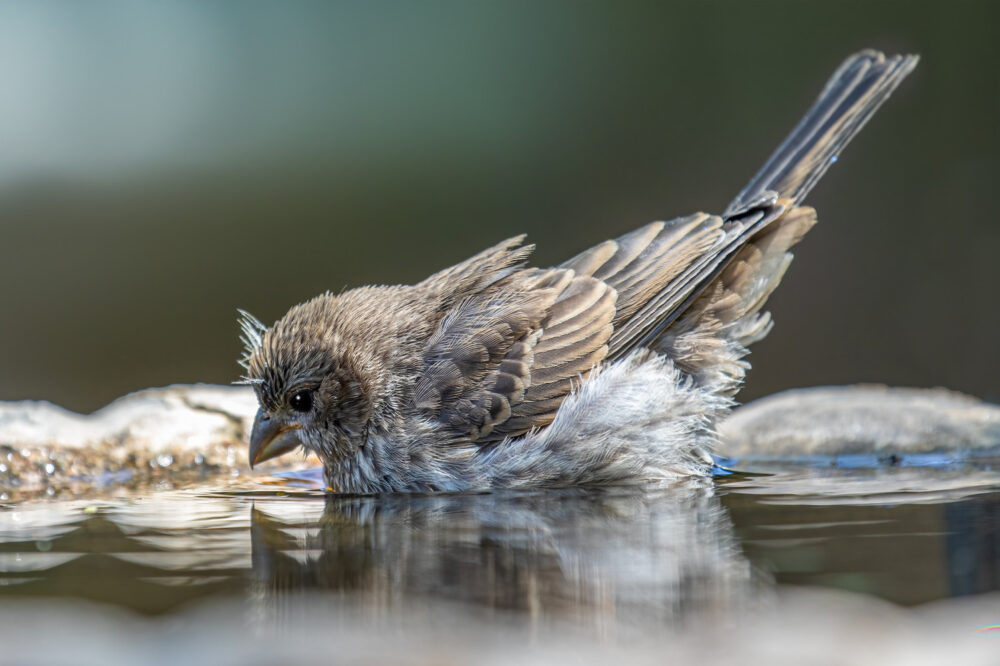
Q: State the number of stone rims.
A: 2